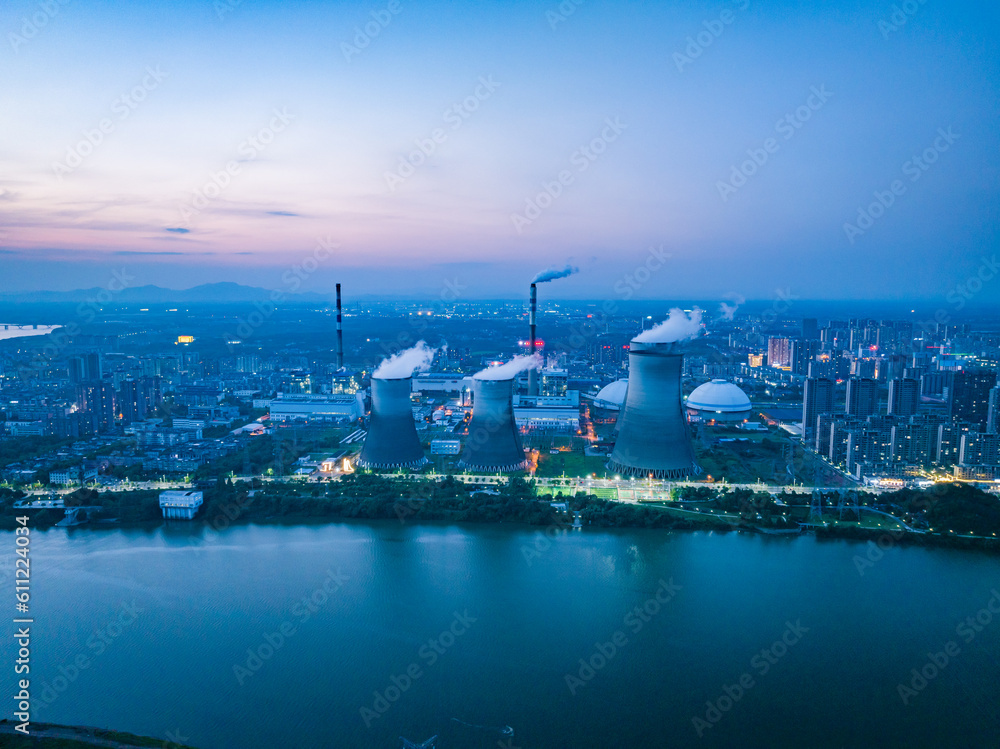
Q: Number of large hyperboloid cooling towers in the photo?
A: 3